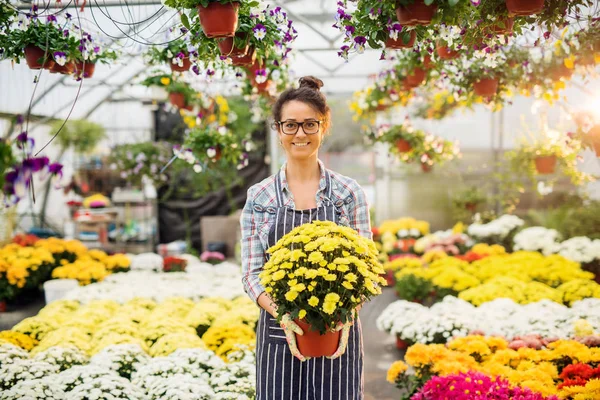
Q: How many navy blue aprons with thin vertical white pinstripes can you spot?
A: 1